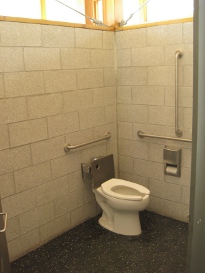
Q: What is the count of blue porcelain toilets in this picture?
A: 0